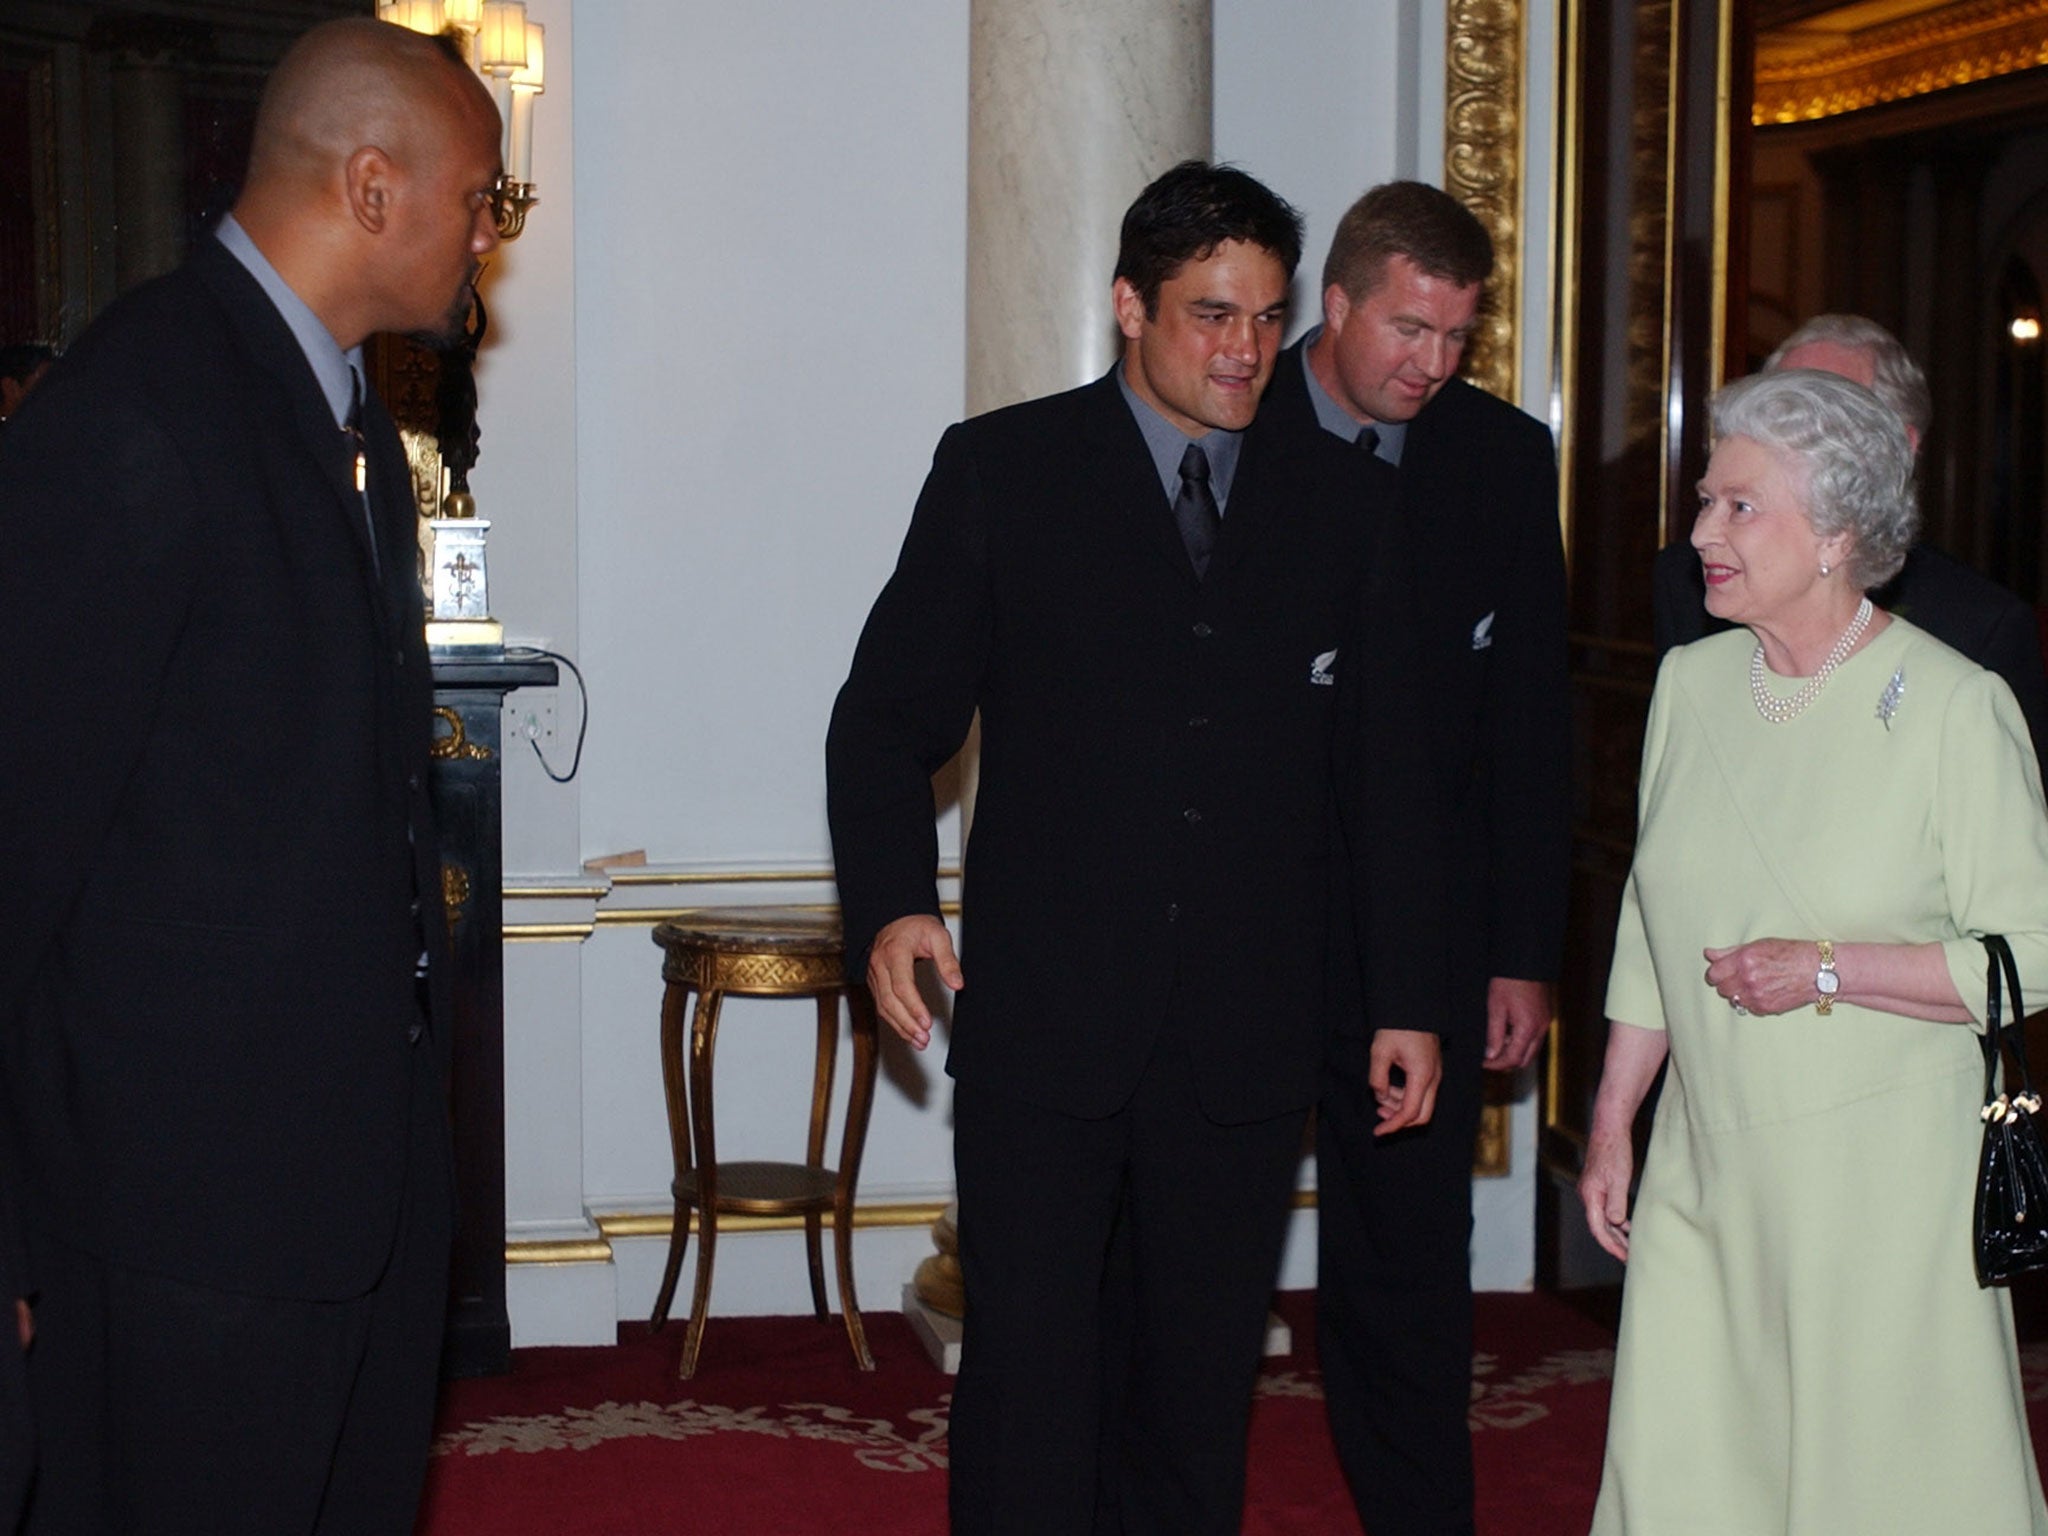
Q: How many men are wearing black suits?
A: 4